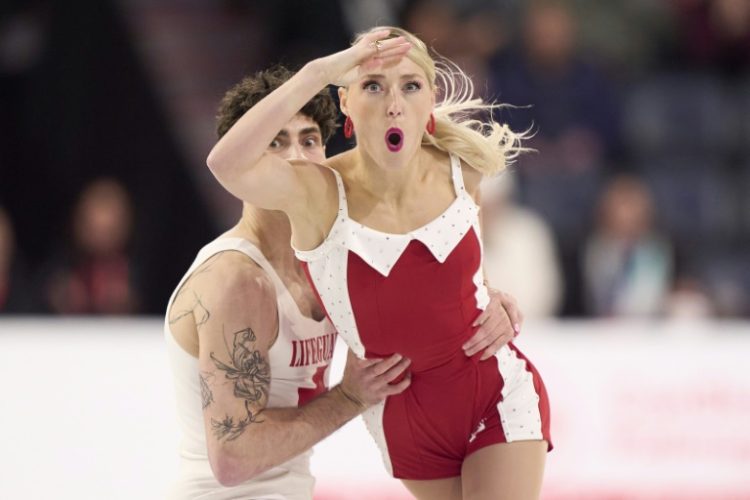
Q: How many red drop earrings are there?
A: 2